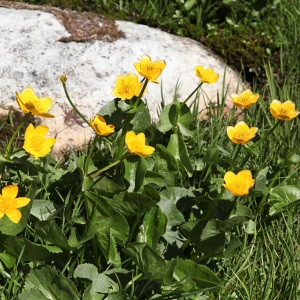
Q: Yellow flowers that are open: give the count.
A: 12